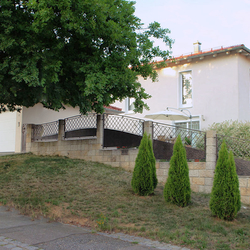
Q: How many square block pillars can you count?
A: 5